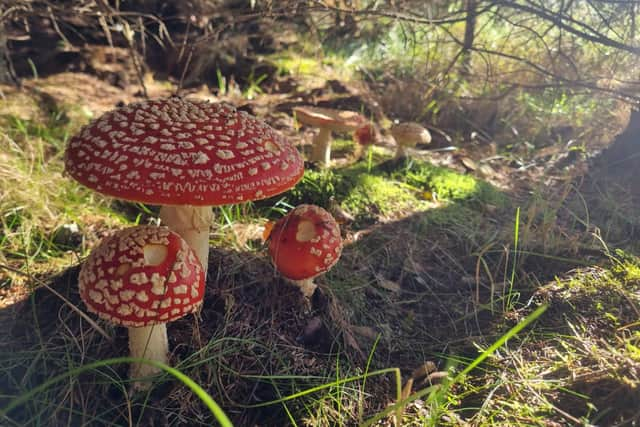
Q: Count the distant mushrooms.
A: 3